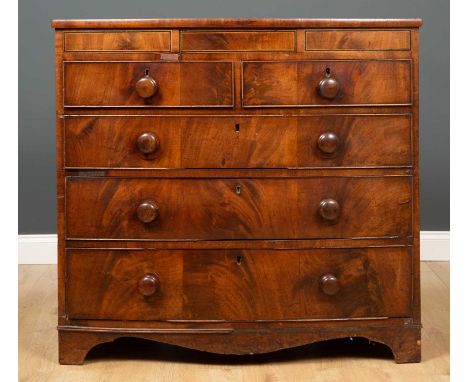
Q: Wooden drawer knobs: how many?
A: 8